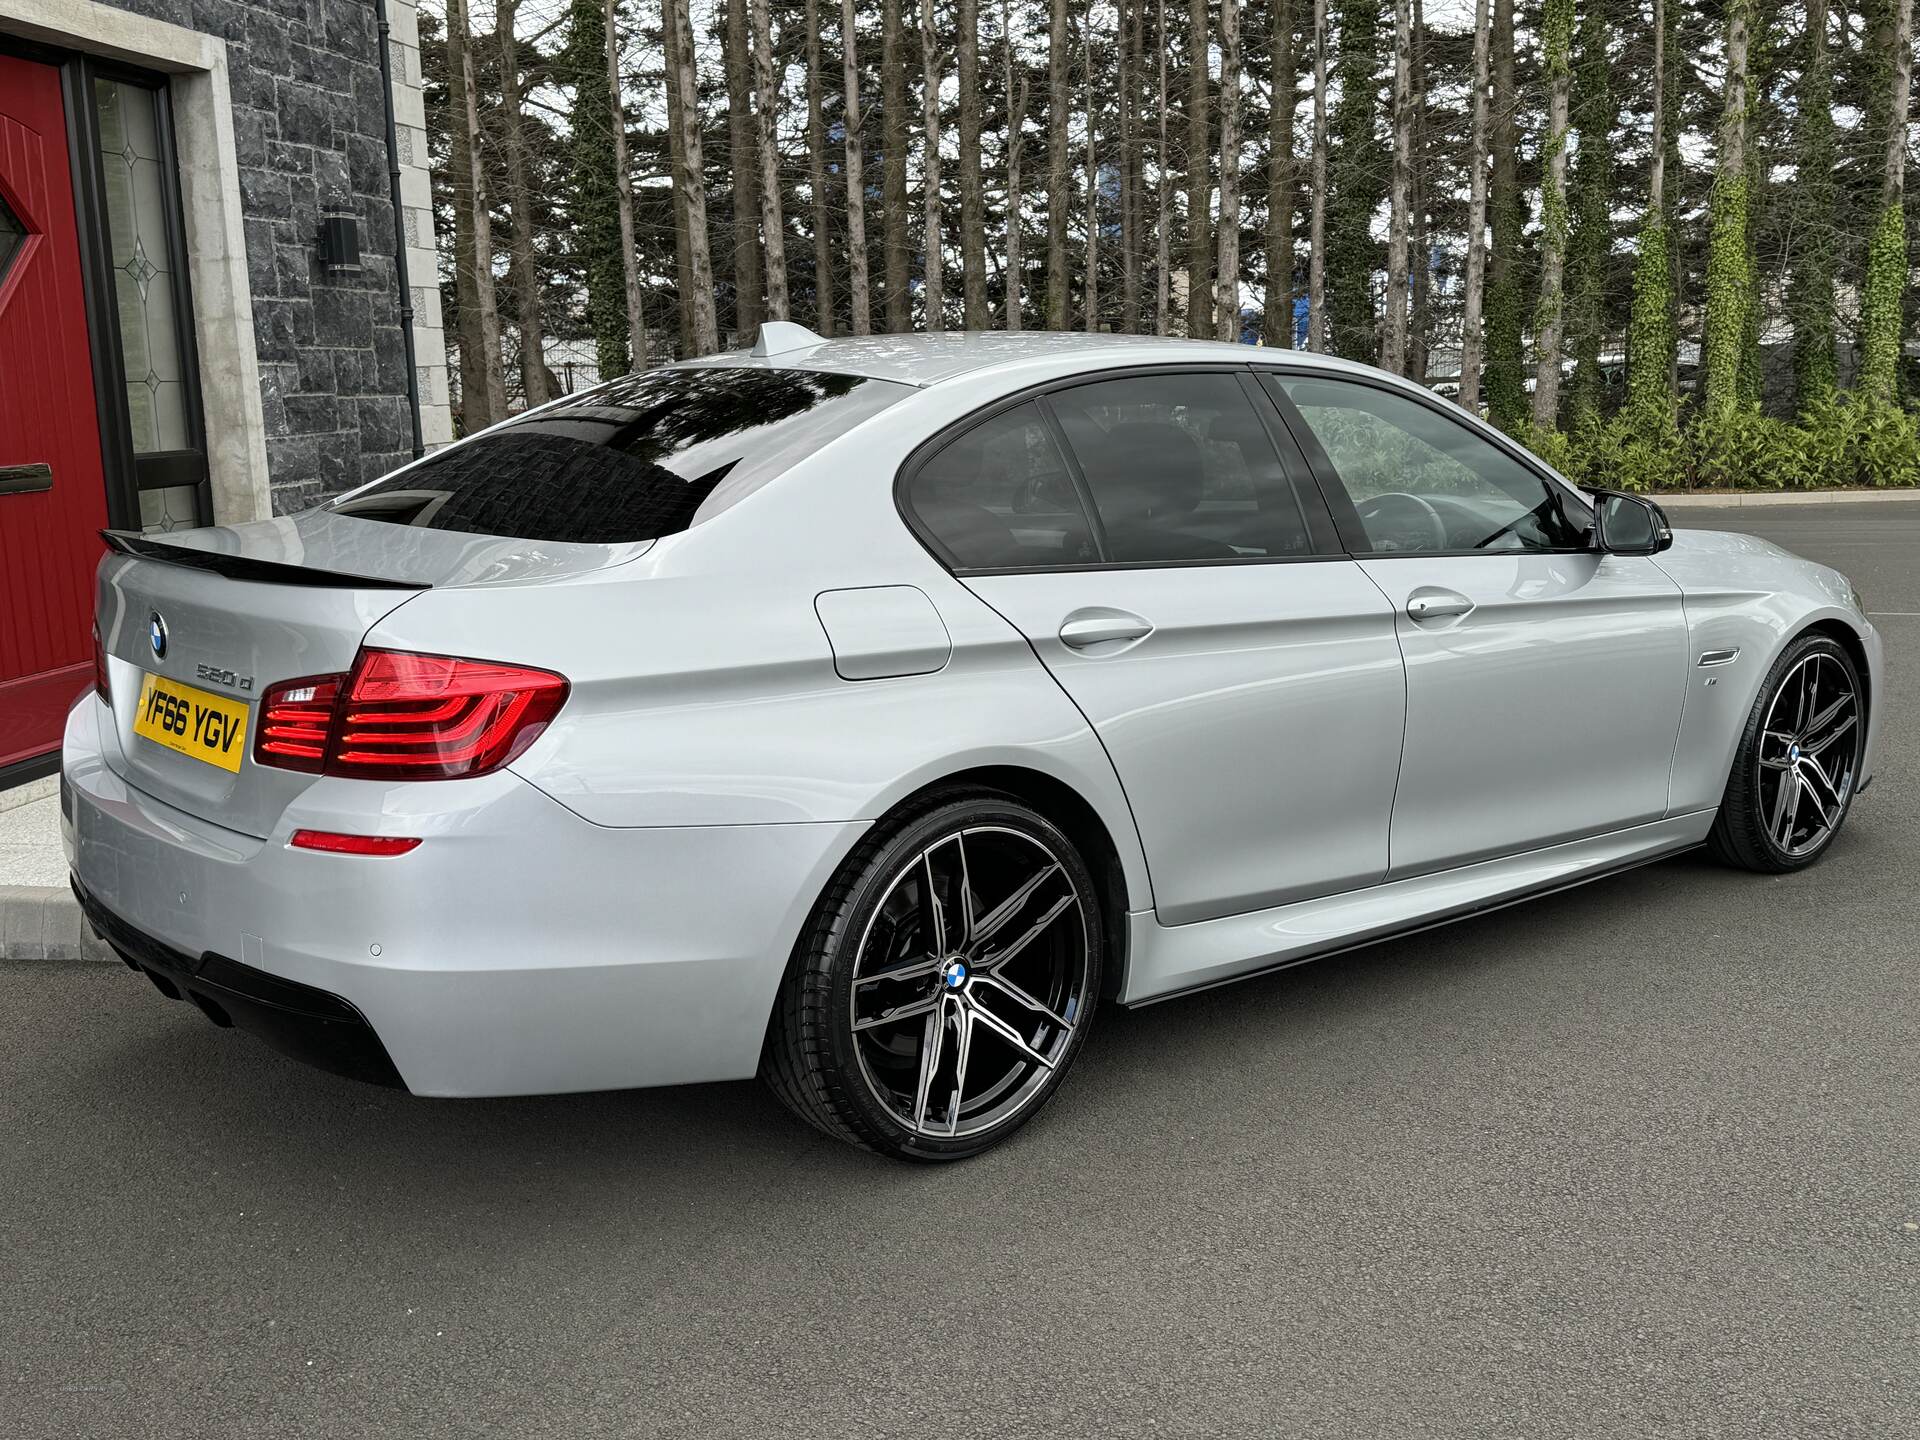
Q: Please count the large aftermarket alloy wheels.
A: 2